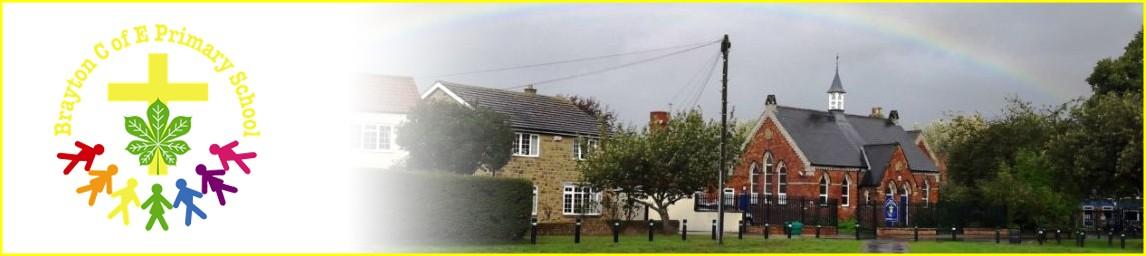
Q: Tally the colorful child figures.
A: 7